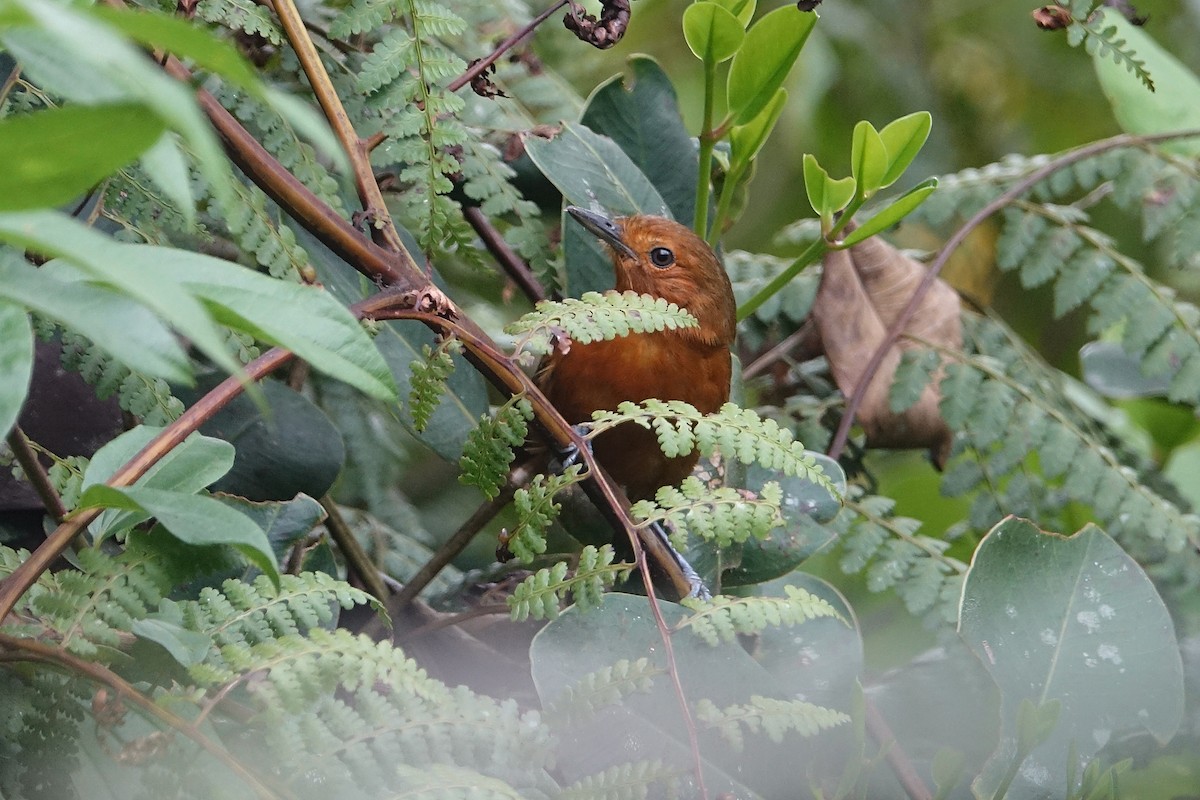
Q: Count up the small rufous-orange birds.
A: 1